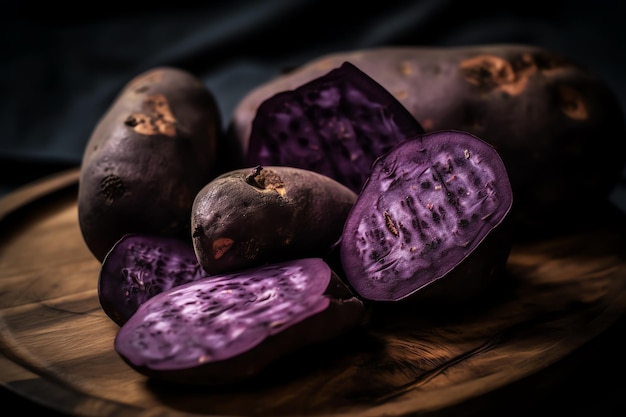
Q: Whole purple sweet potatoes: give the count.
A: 3